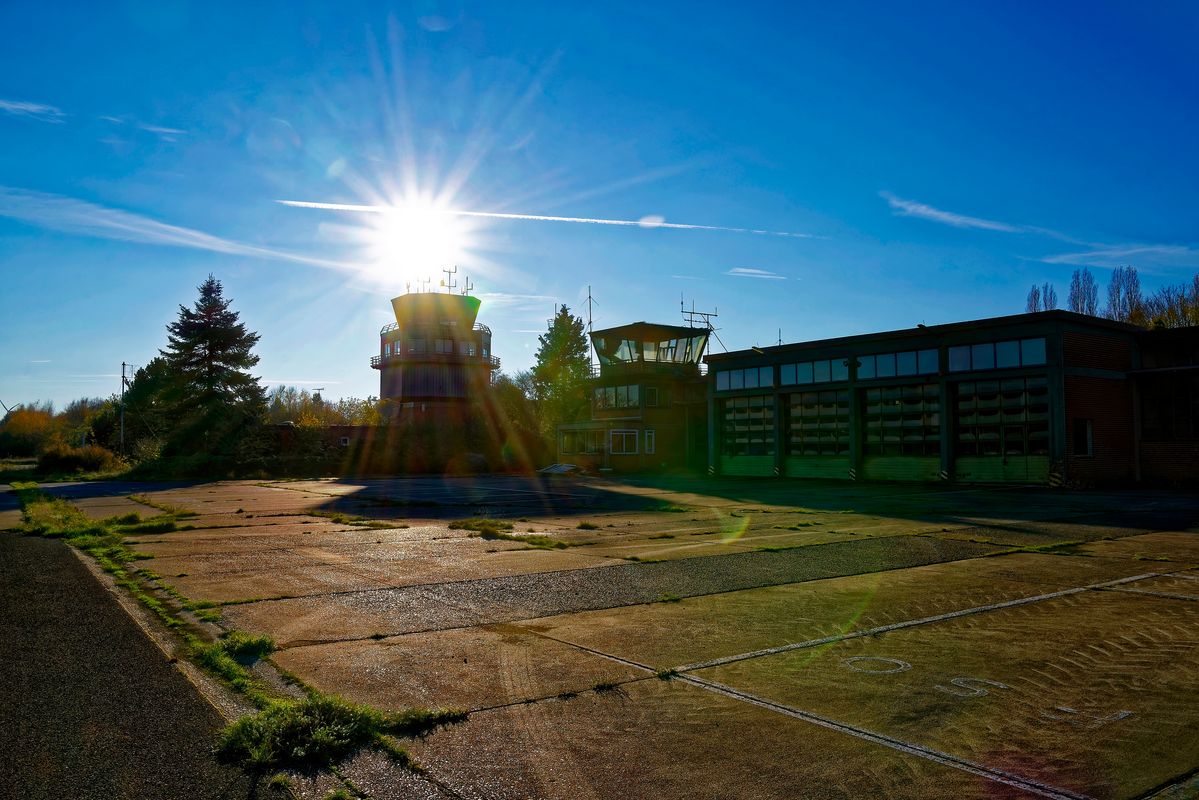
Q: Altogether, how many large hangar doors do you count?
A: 4